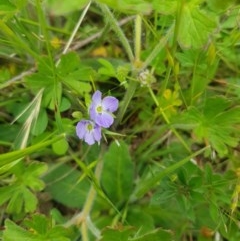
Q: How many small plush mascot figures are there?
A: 0